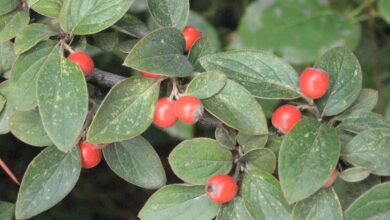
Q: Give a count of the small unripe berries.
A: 0